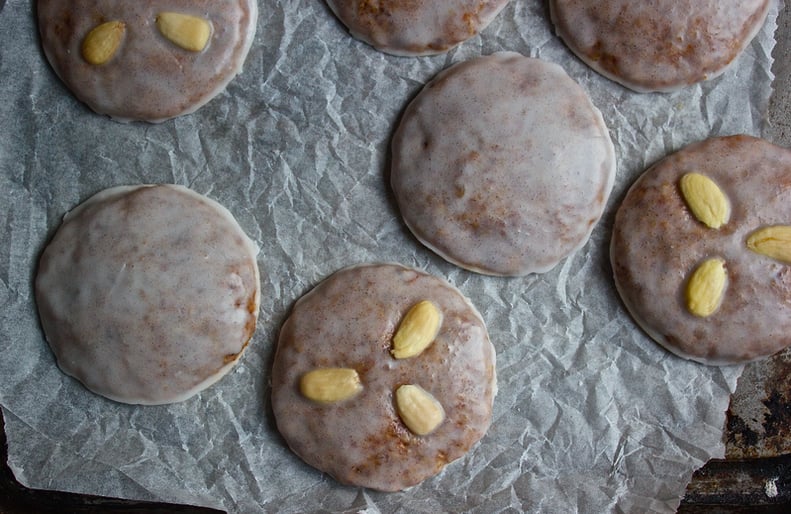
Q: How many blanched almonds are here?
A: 8